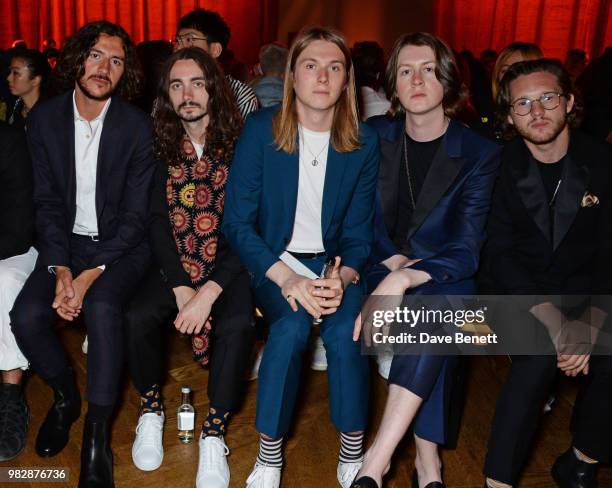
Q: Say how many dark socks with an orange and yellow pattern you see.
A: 2